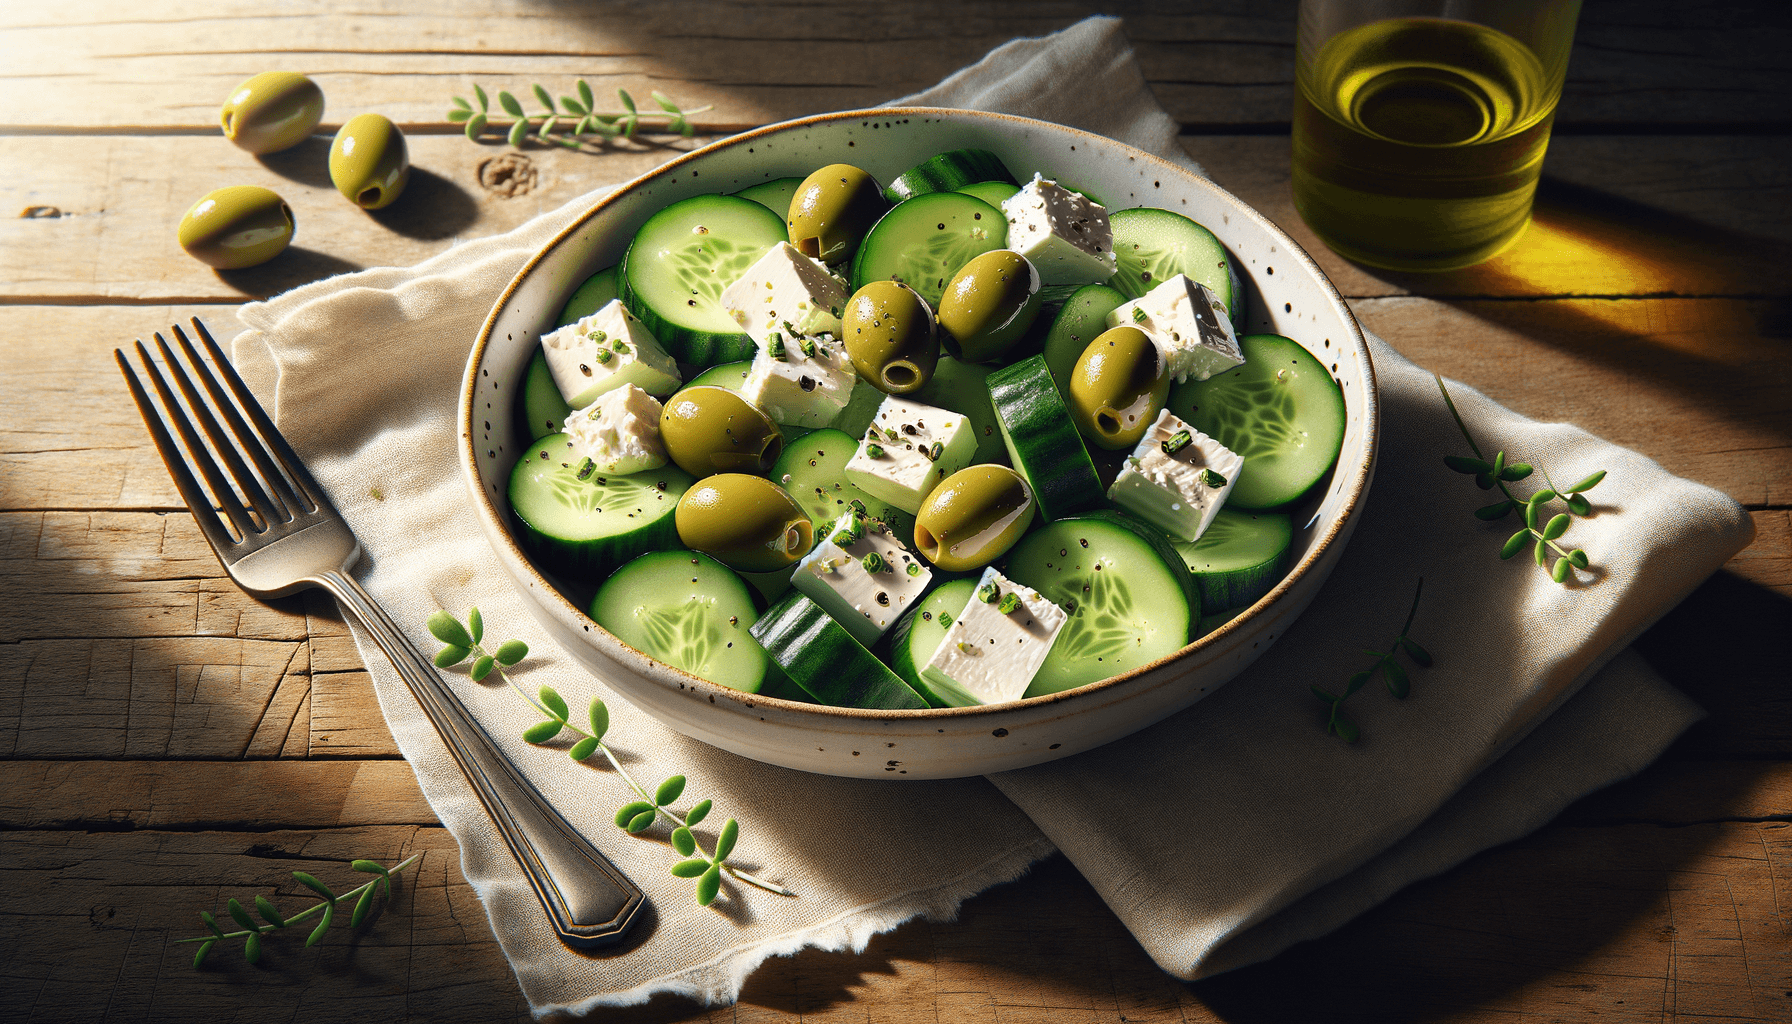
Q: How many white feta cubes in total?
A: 10